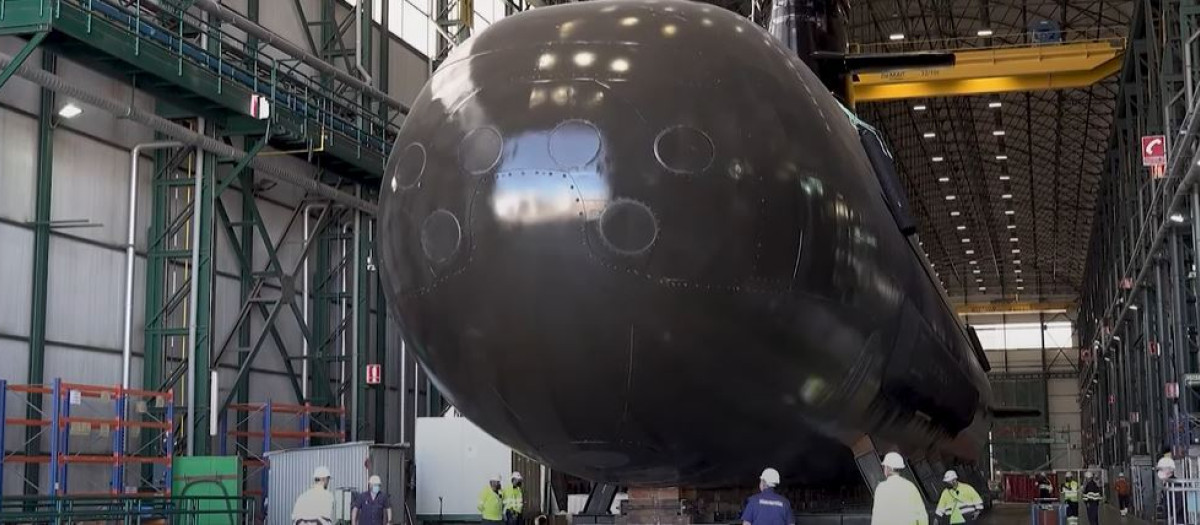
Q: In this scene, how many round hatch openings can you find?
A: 6